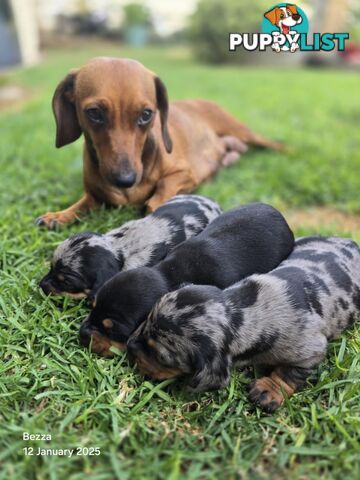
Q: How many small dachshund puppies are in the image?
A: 3